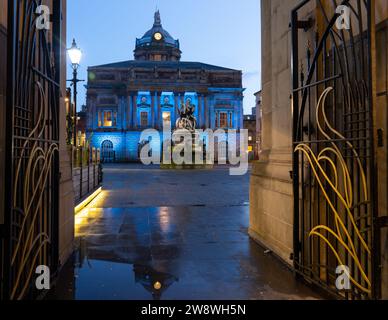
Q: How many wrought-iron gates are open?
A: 2